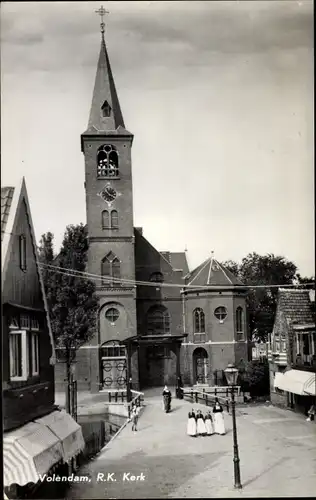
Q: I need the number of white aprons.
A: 4